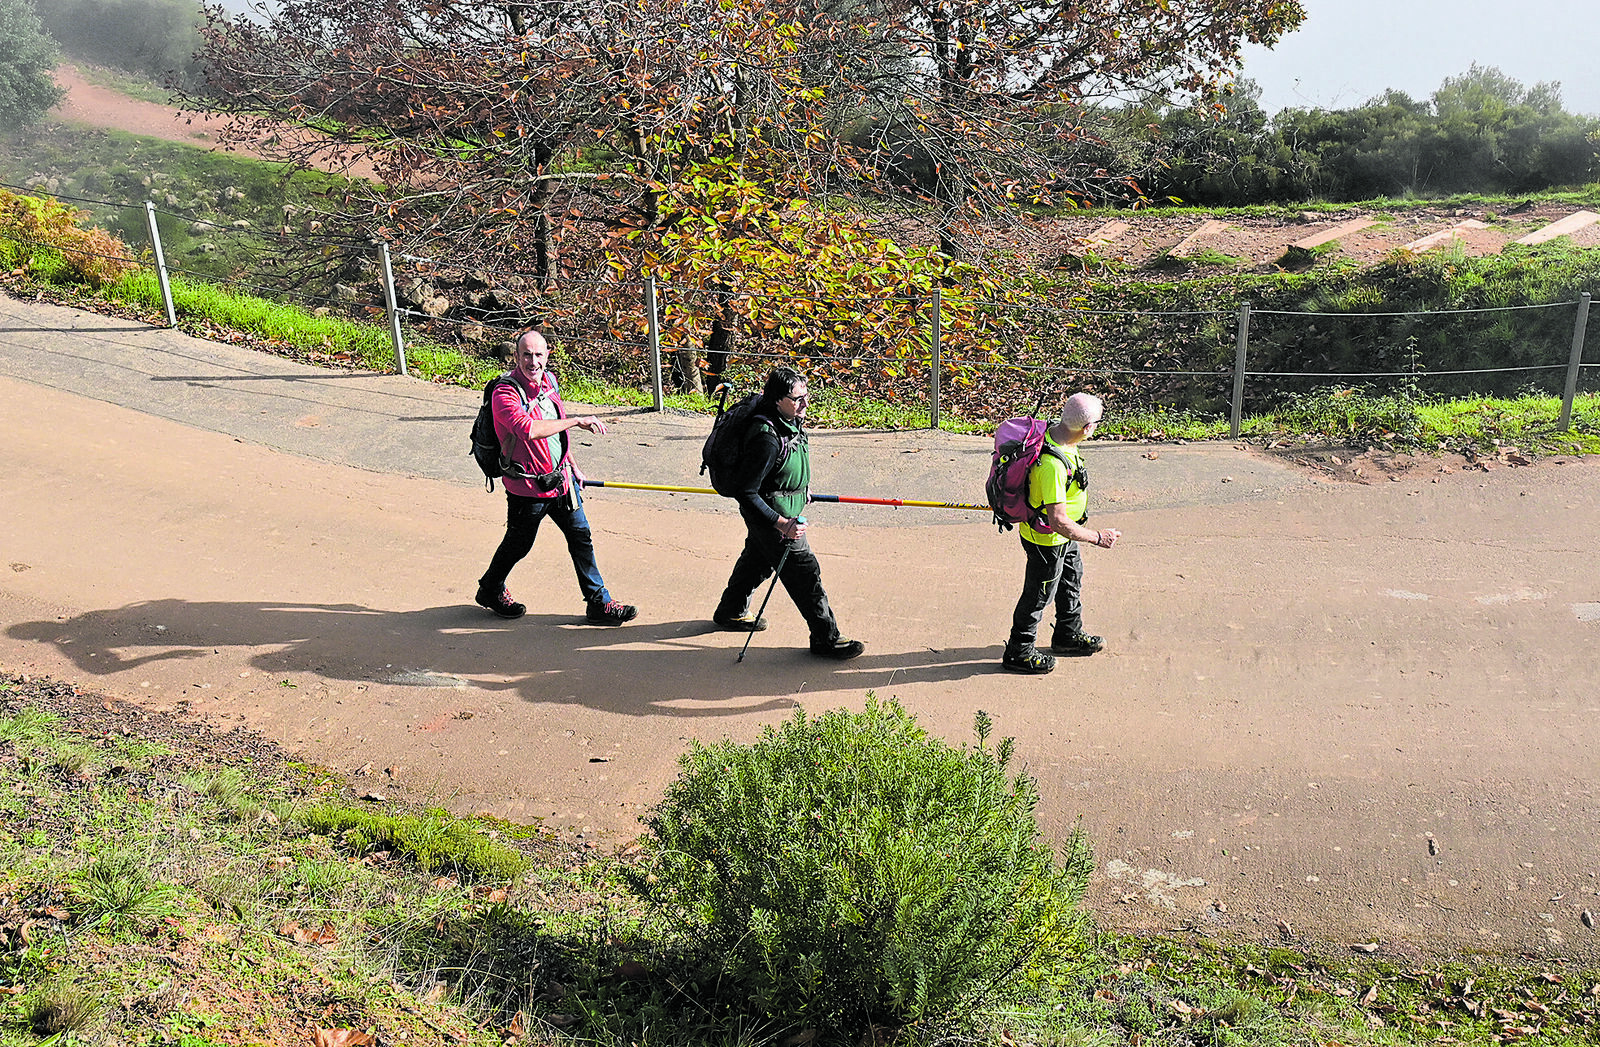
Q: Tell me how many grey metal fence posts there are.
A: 6